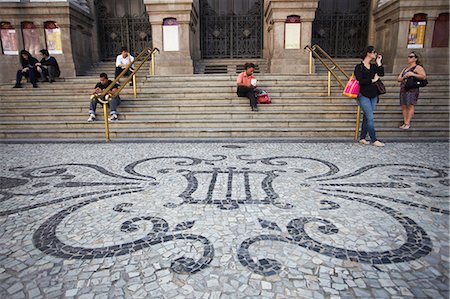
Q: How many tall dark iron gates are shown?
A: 3